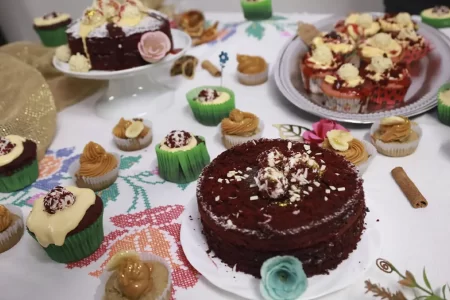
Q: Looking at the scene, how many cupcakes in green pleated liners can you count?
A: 8